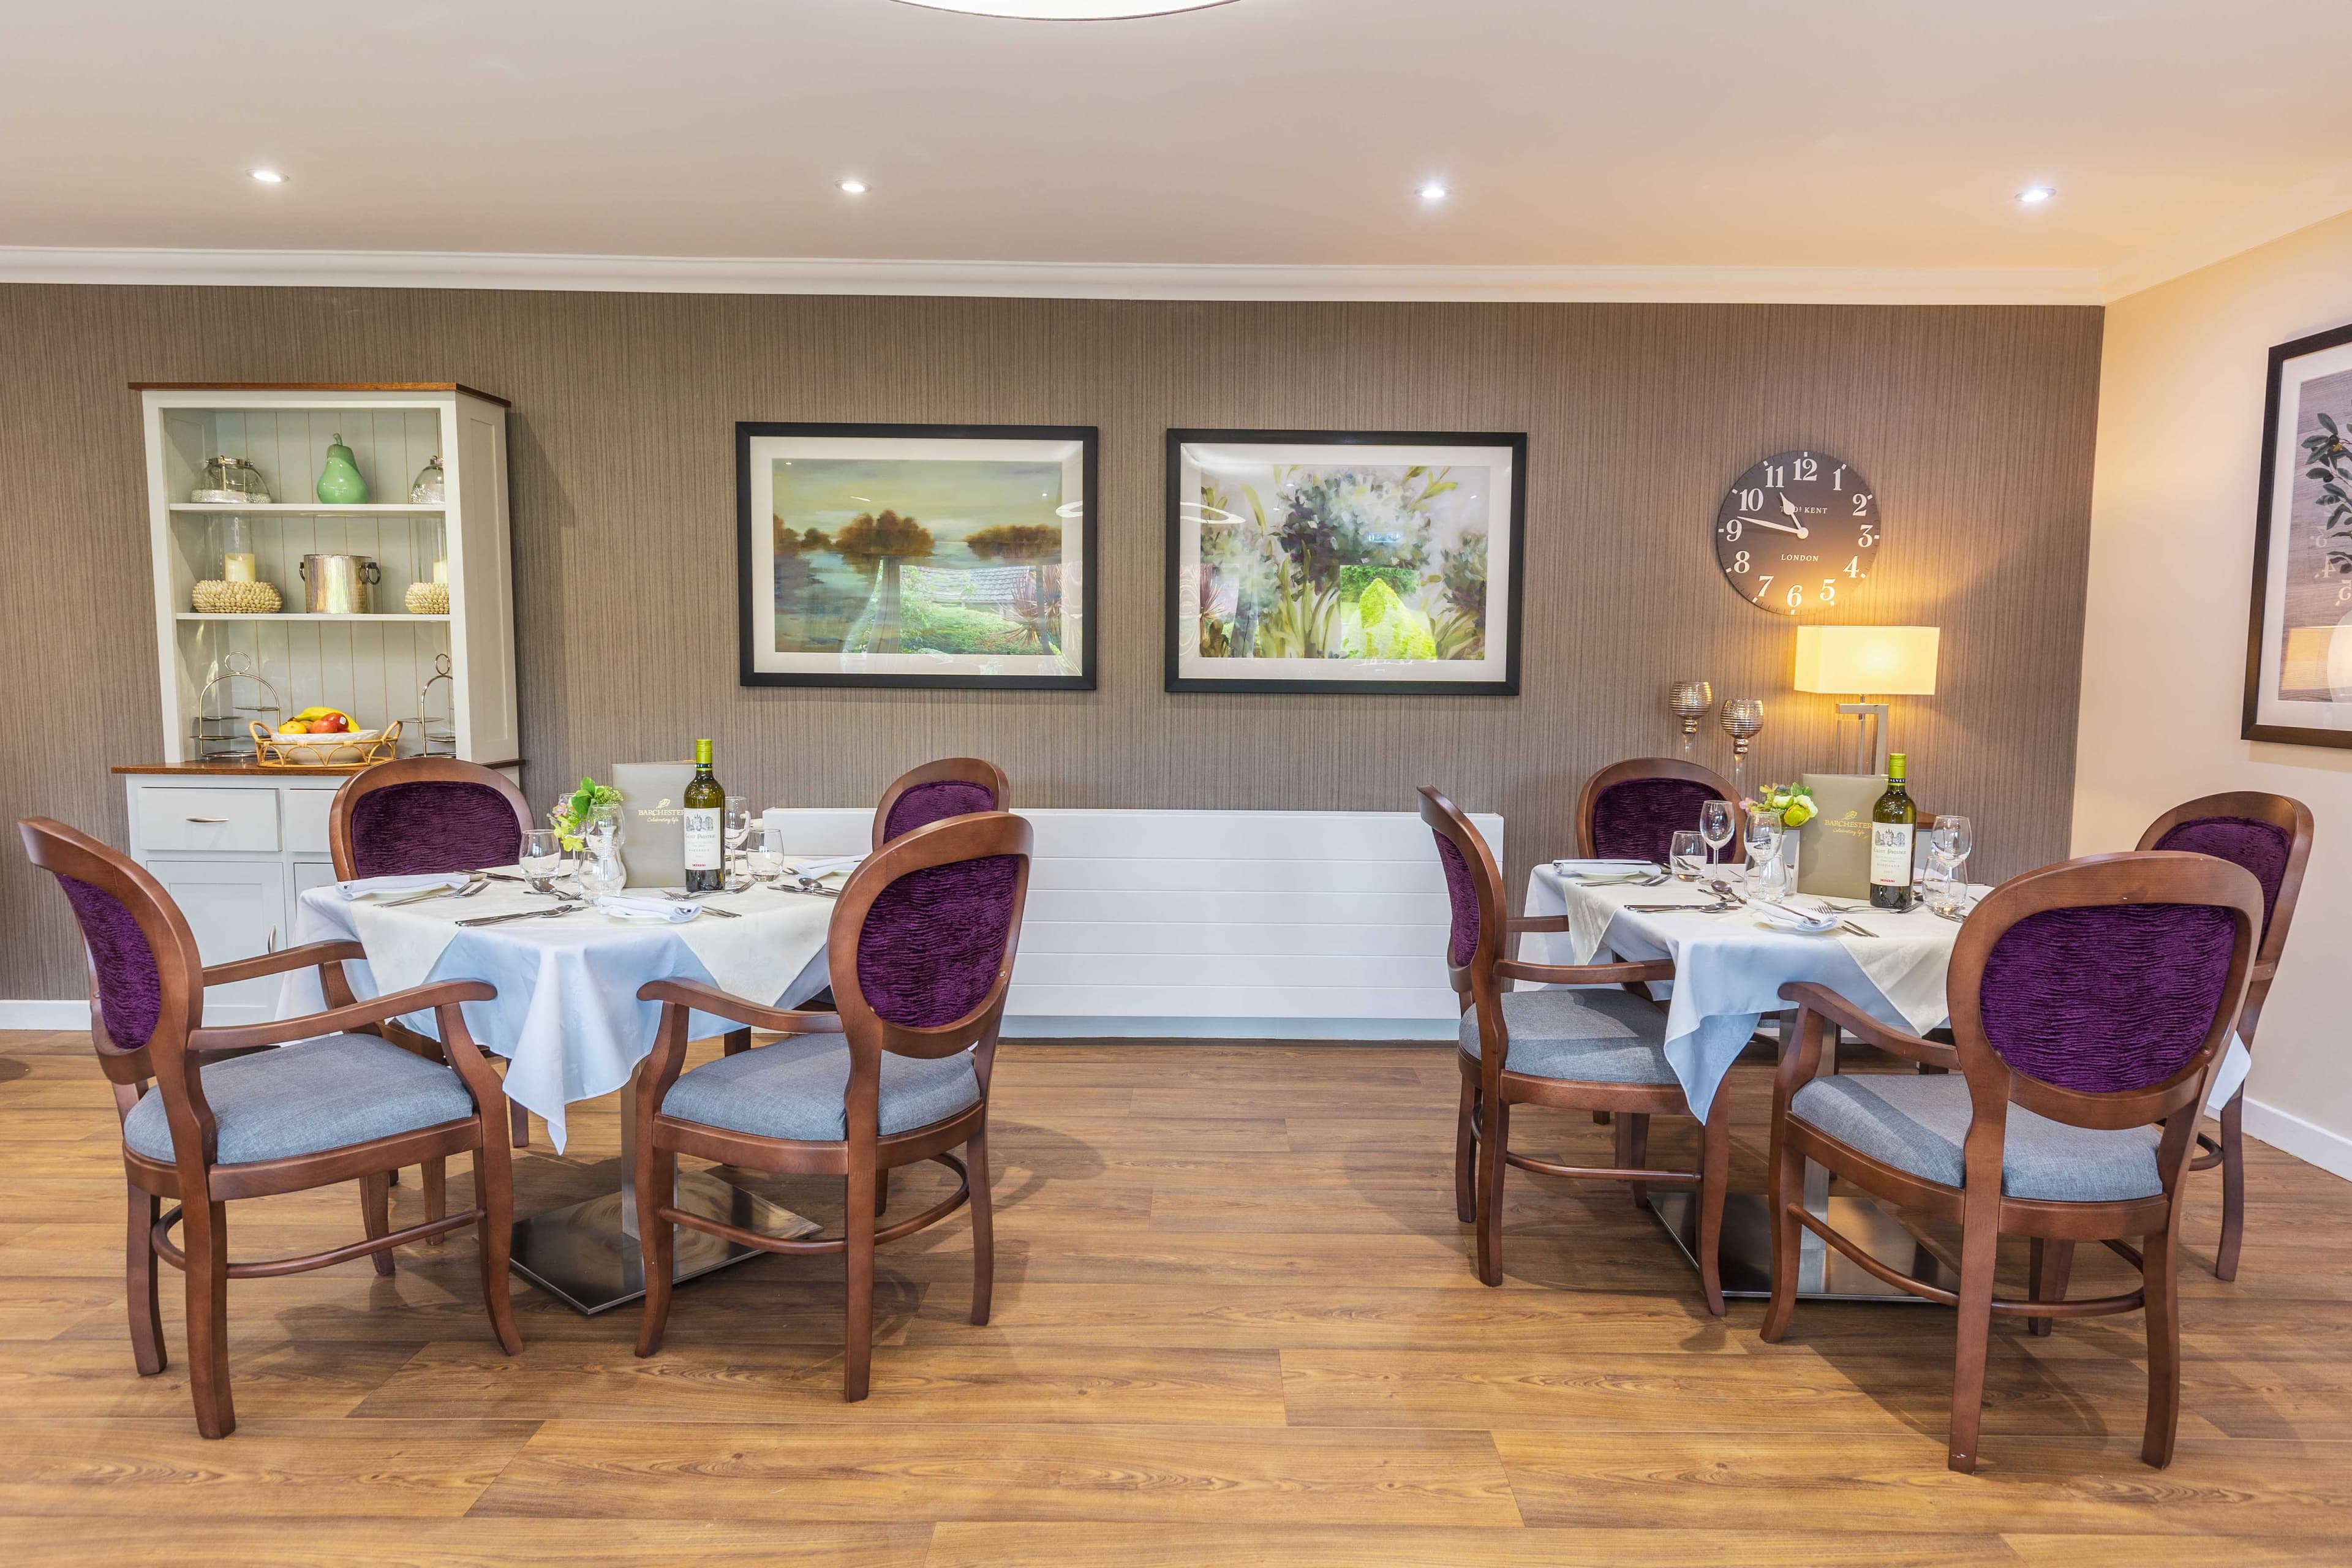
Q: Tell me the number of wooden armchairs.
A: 8